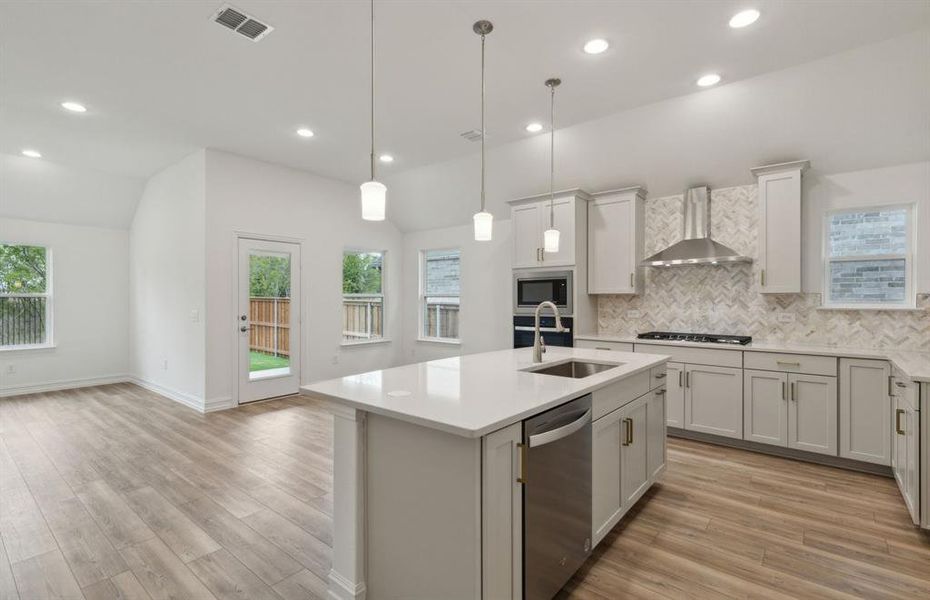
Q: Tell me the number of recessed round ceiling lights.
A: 8